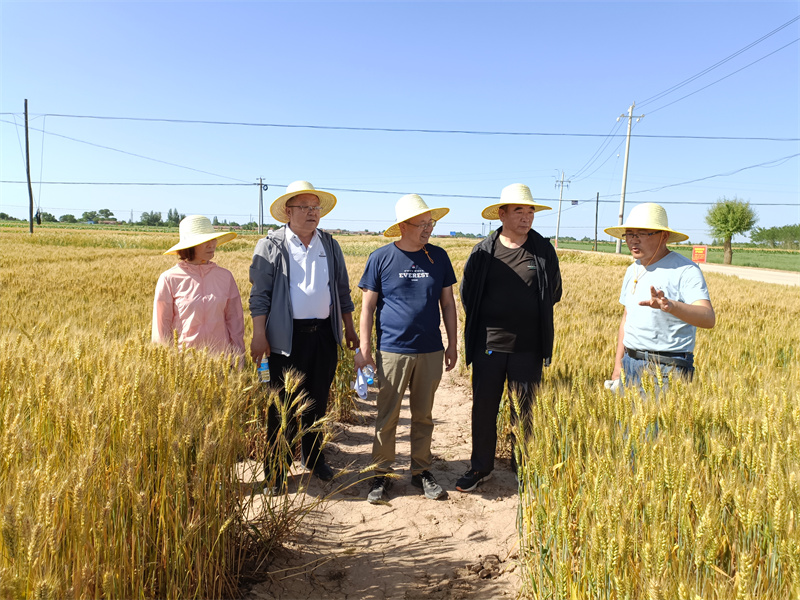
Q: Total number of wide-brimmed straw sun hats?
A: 5